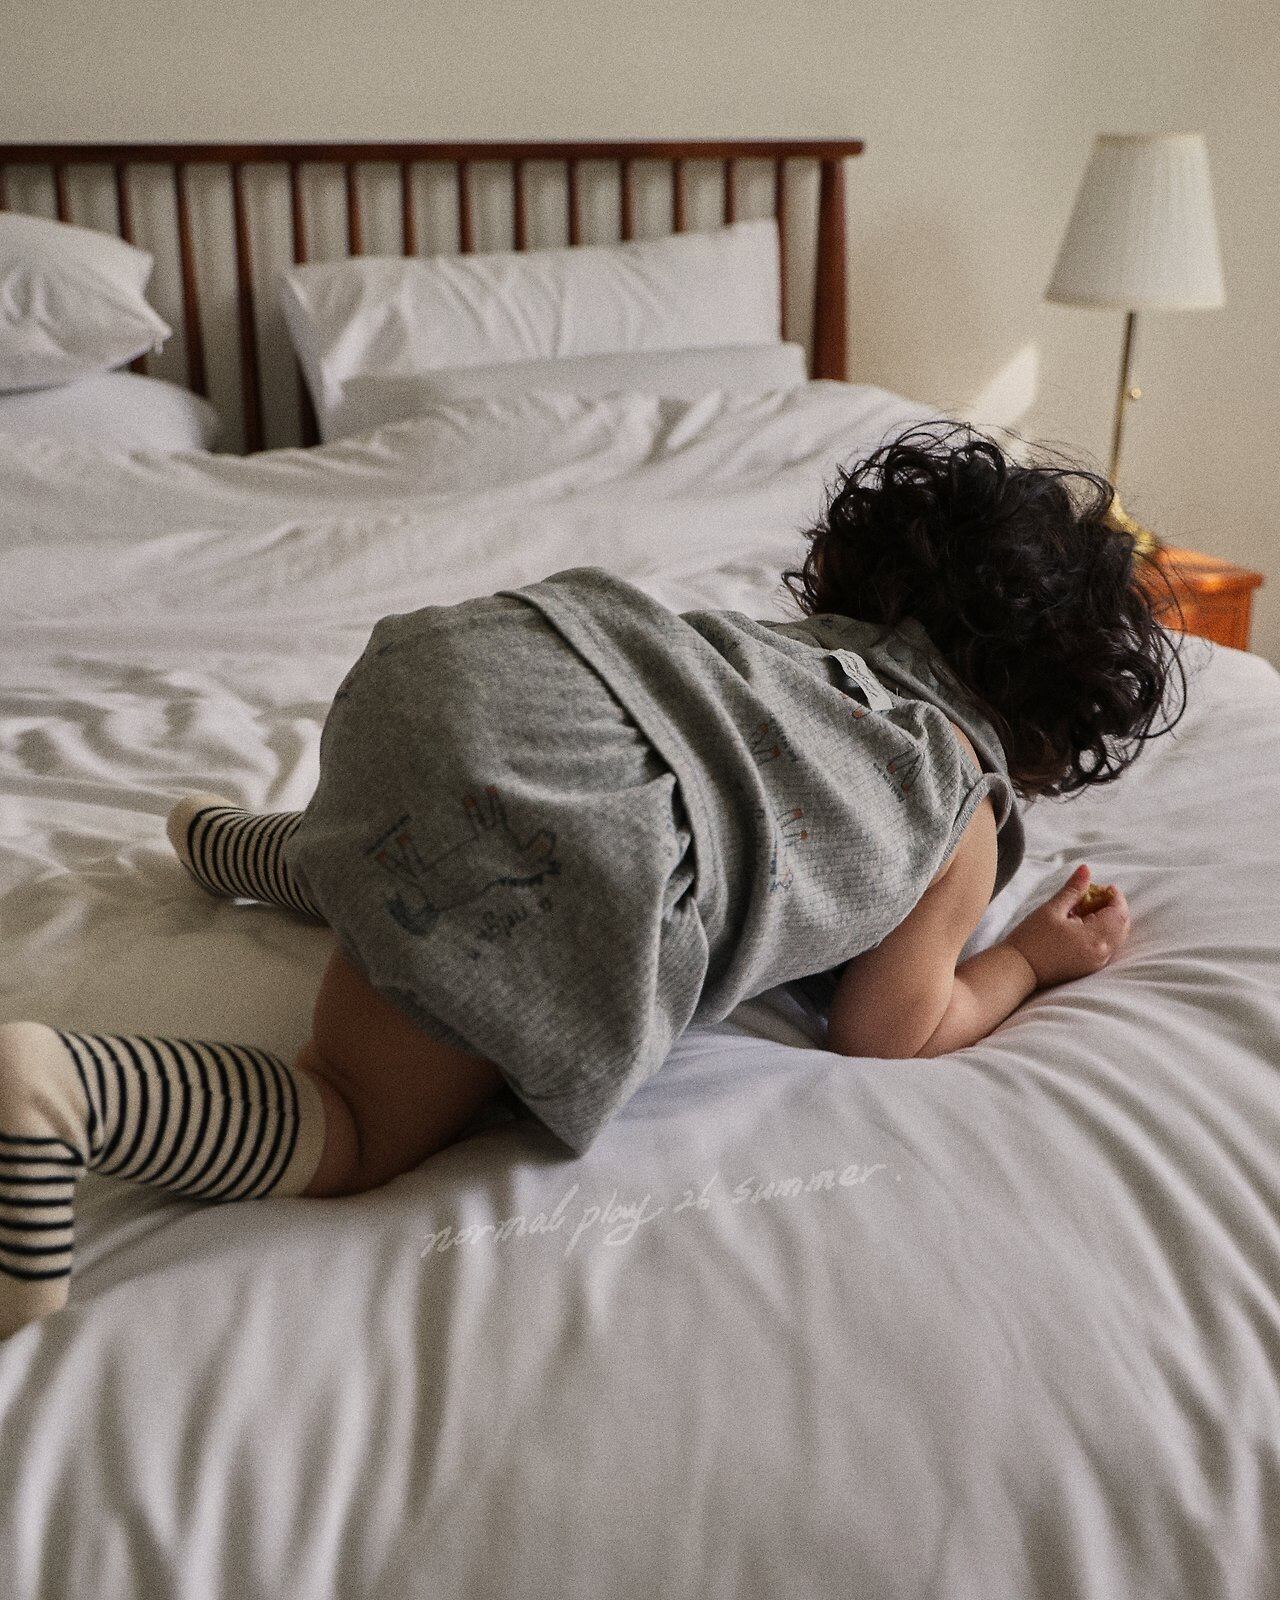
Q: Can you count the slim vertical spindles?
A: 15